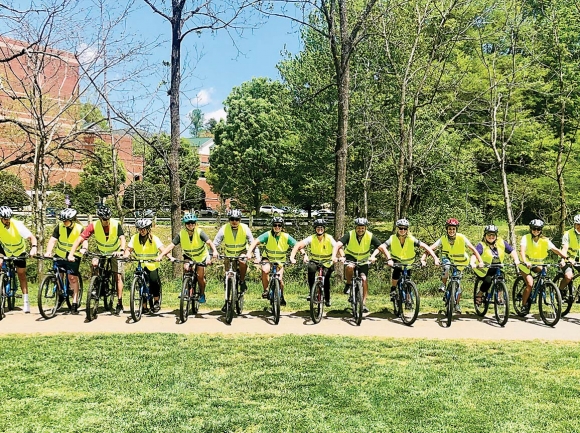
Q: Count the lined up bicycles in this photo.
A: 14